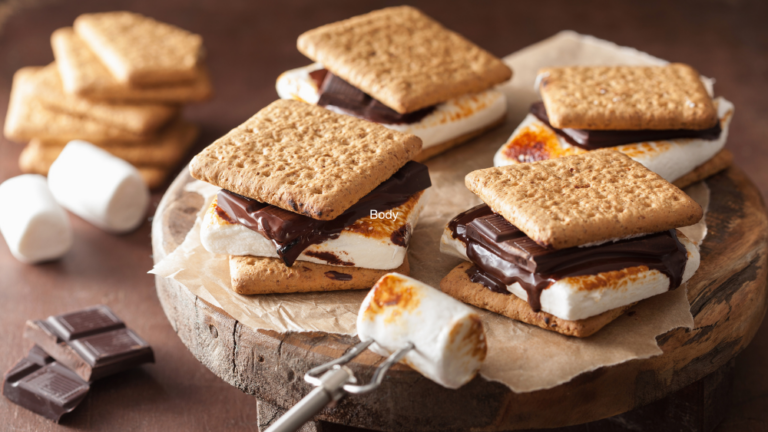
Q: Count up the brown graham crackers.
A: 14